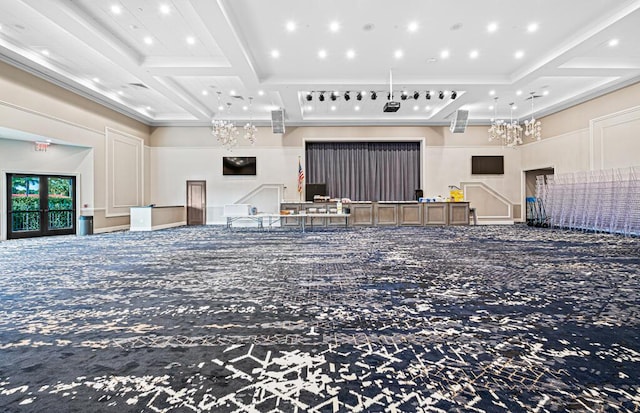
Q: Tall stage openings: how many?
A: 1